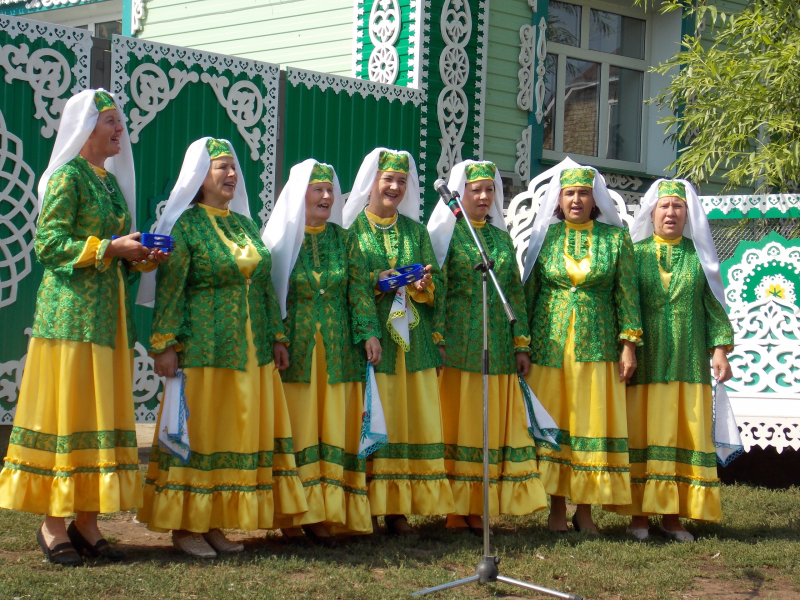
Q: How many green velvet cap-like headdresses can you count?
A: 7